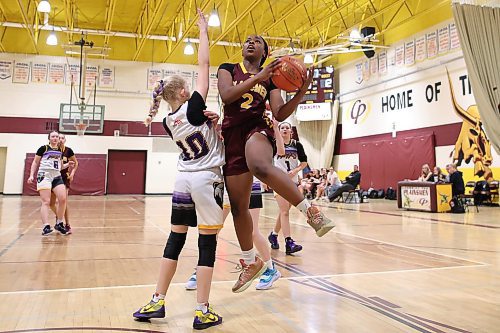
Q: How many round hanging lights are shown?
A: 6